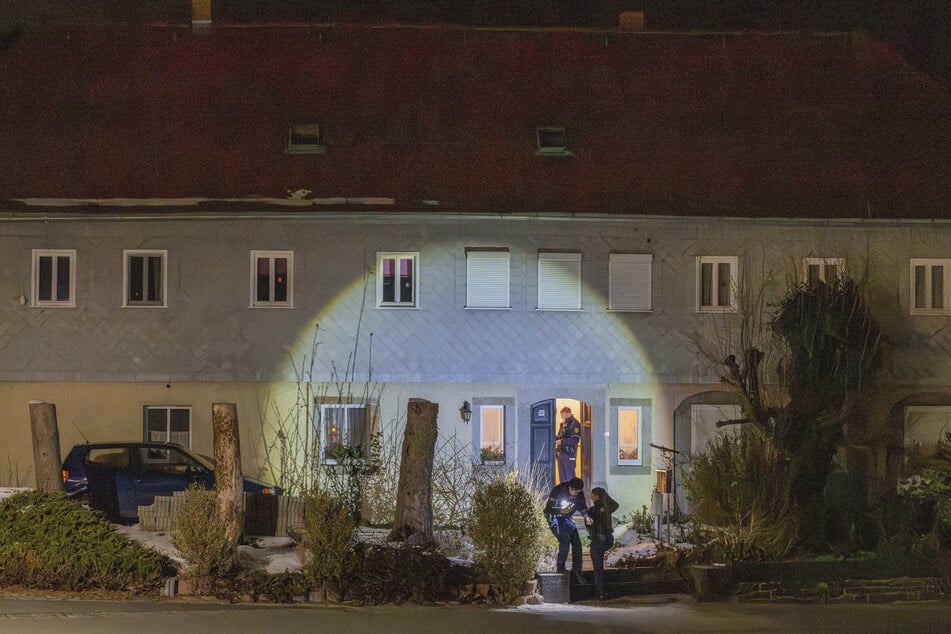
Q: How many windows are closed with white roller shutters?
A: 3